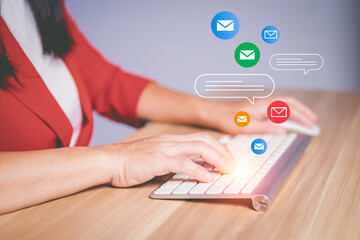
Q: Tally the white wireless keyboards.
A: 1